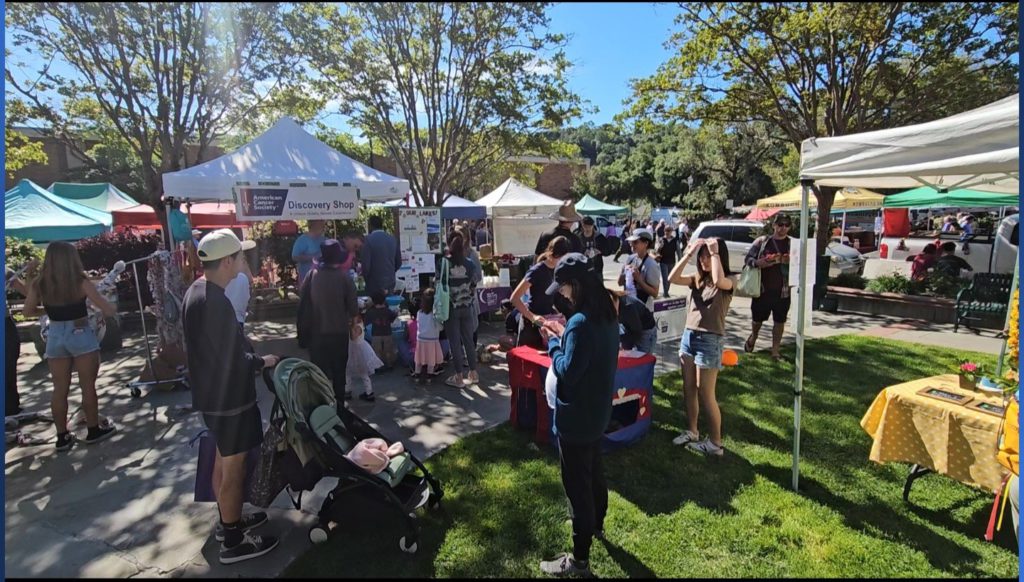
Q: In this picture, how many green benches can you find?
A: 1